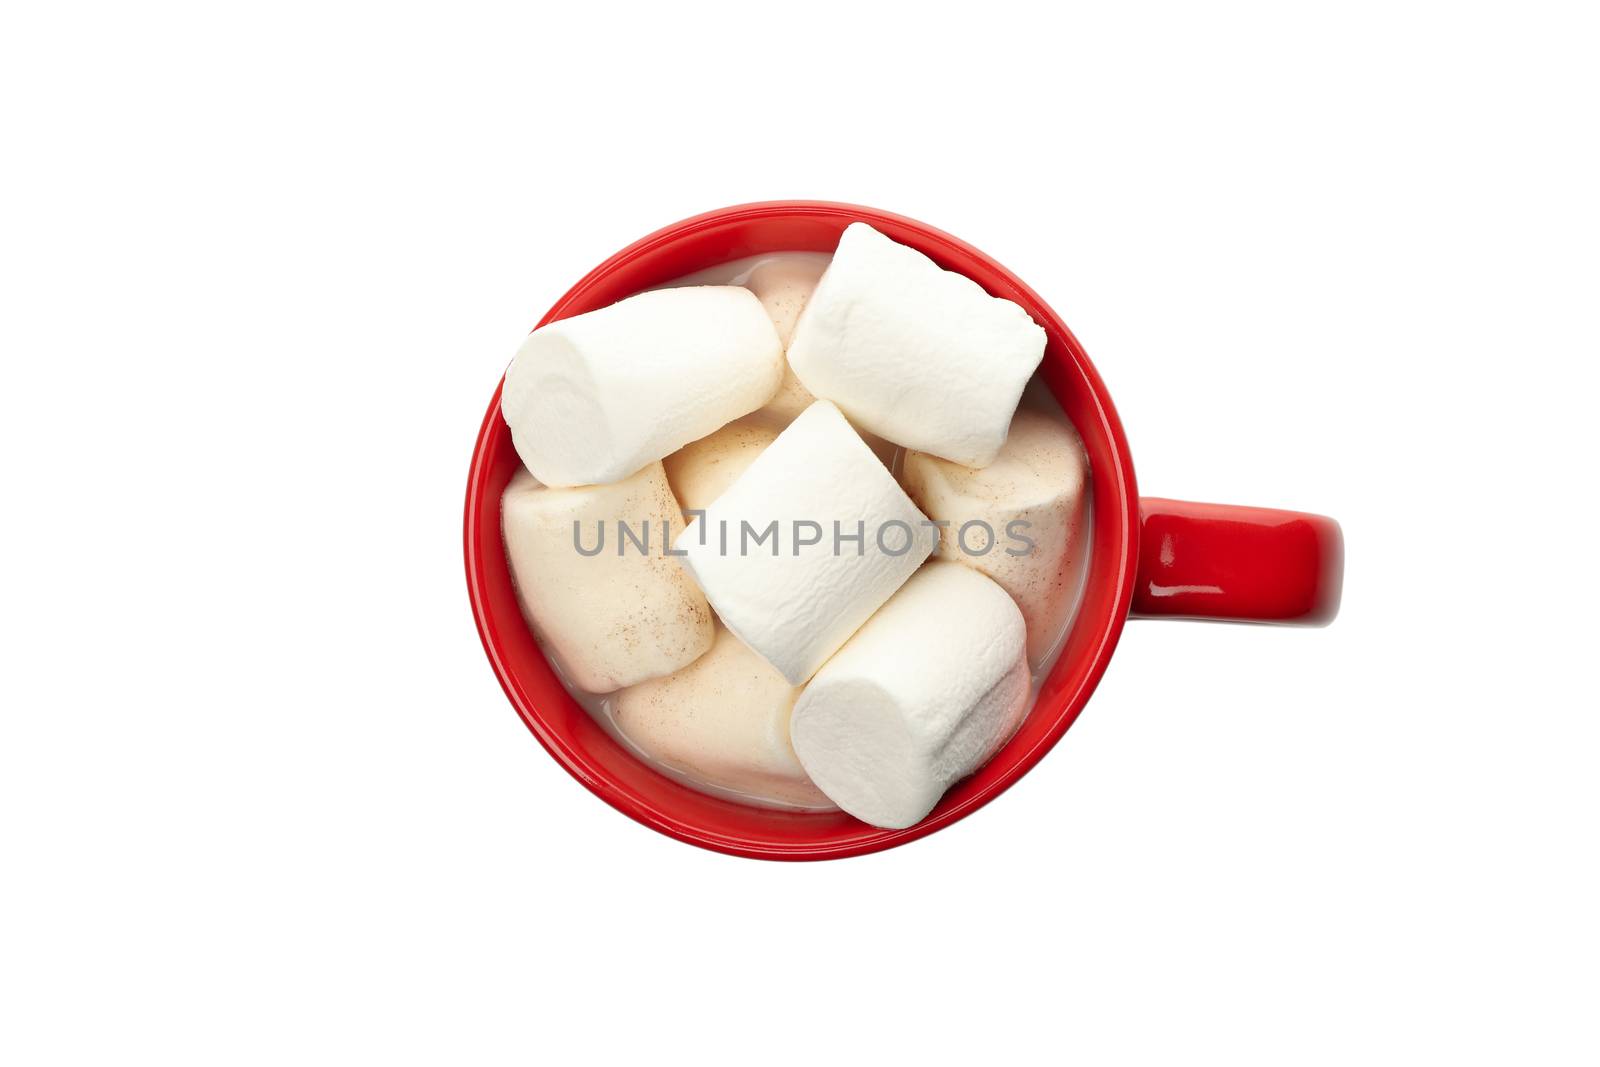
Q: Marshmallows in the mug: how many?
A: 9